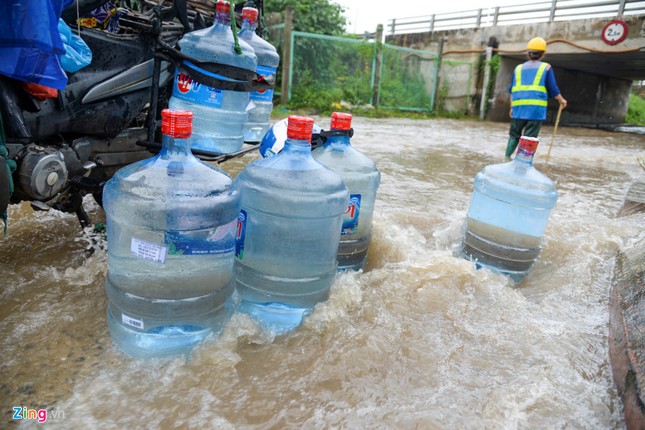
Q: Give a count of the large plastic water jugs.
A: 6